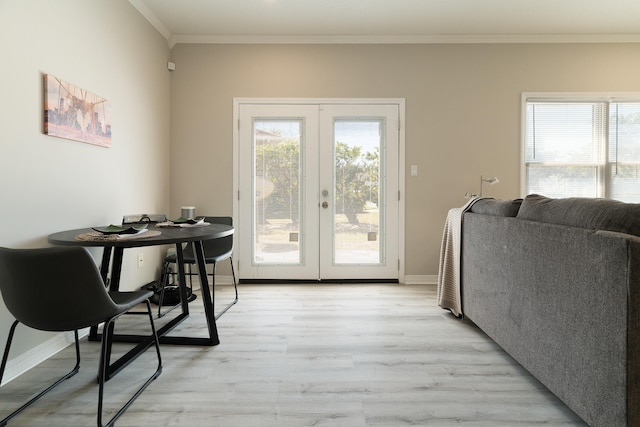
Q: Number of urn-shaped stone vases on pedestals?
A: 0